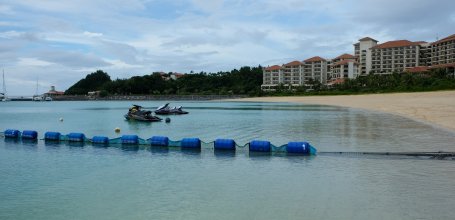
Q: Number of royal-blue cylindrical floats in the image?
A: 11